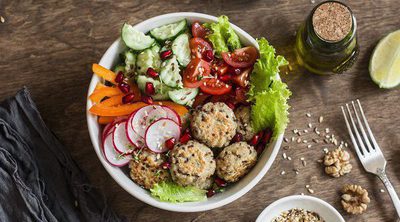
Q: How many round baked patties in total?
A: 5